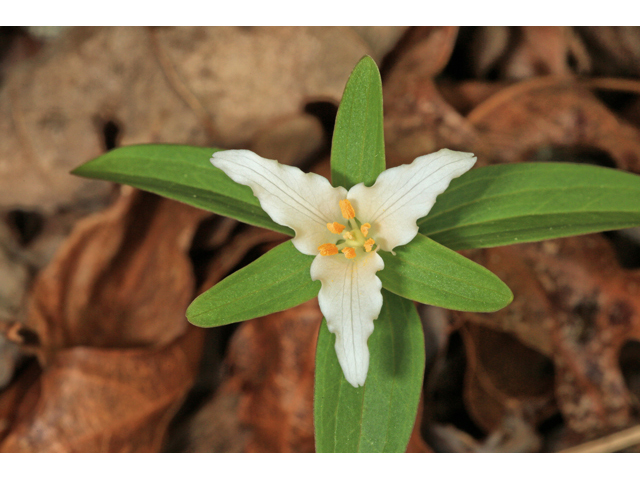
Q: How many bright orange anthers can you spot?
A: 6